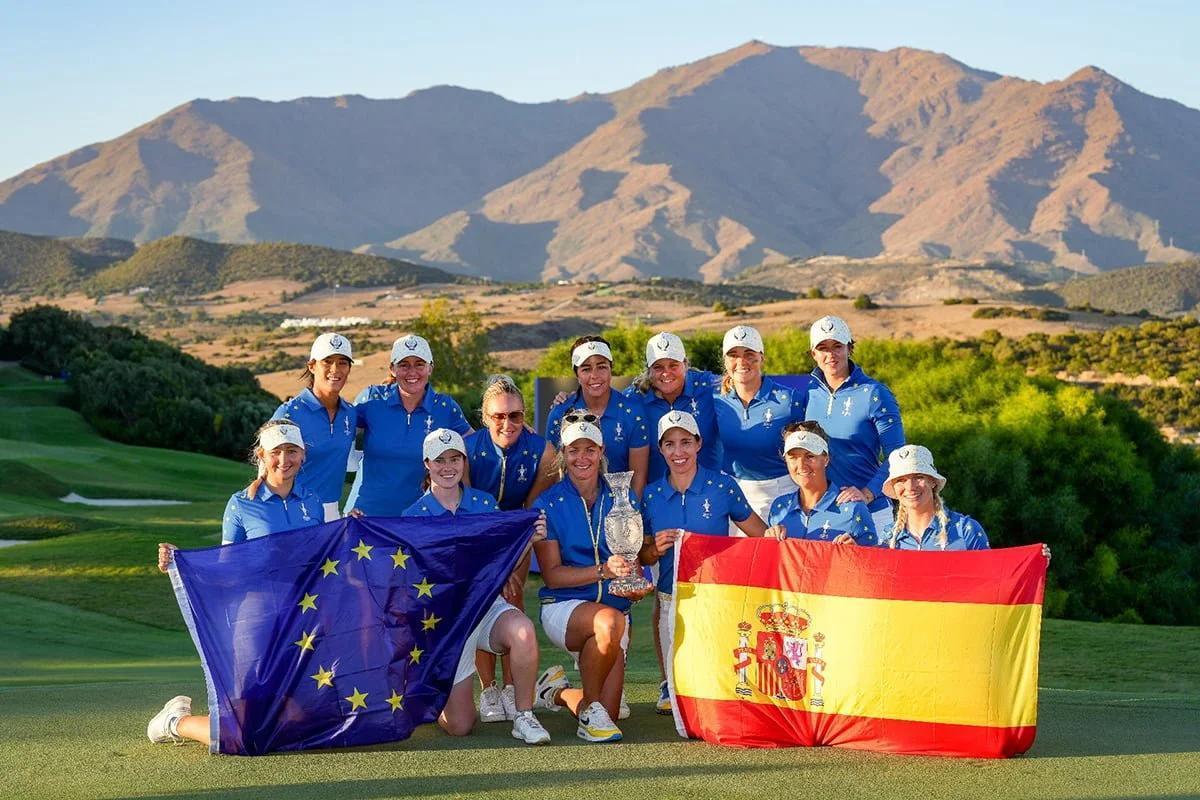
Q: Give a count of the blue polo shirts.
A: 13